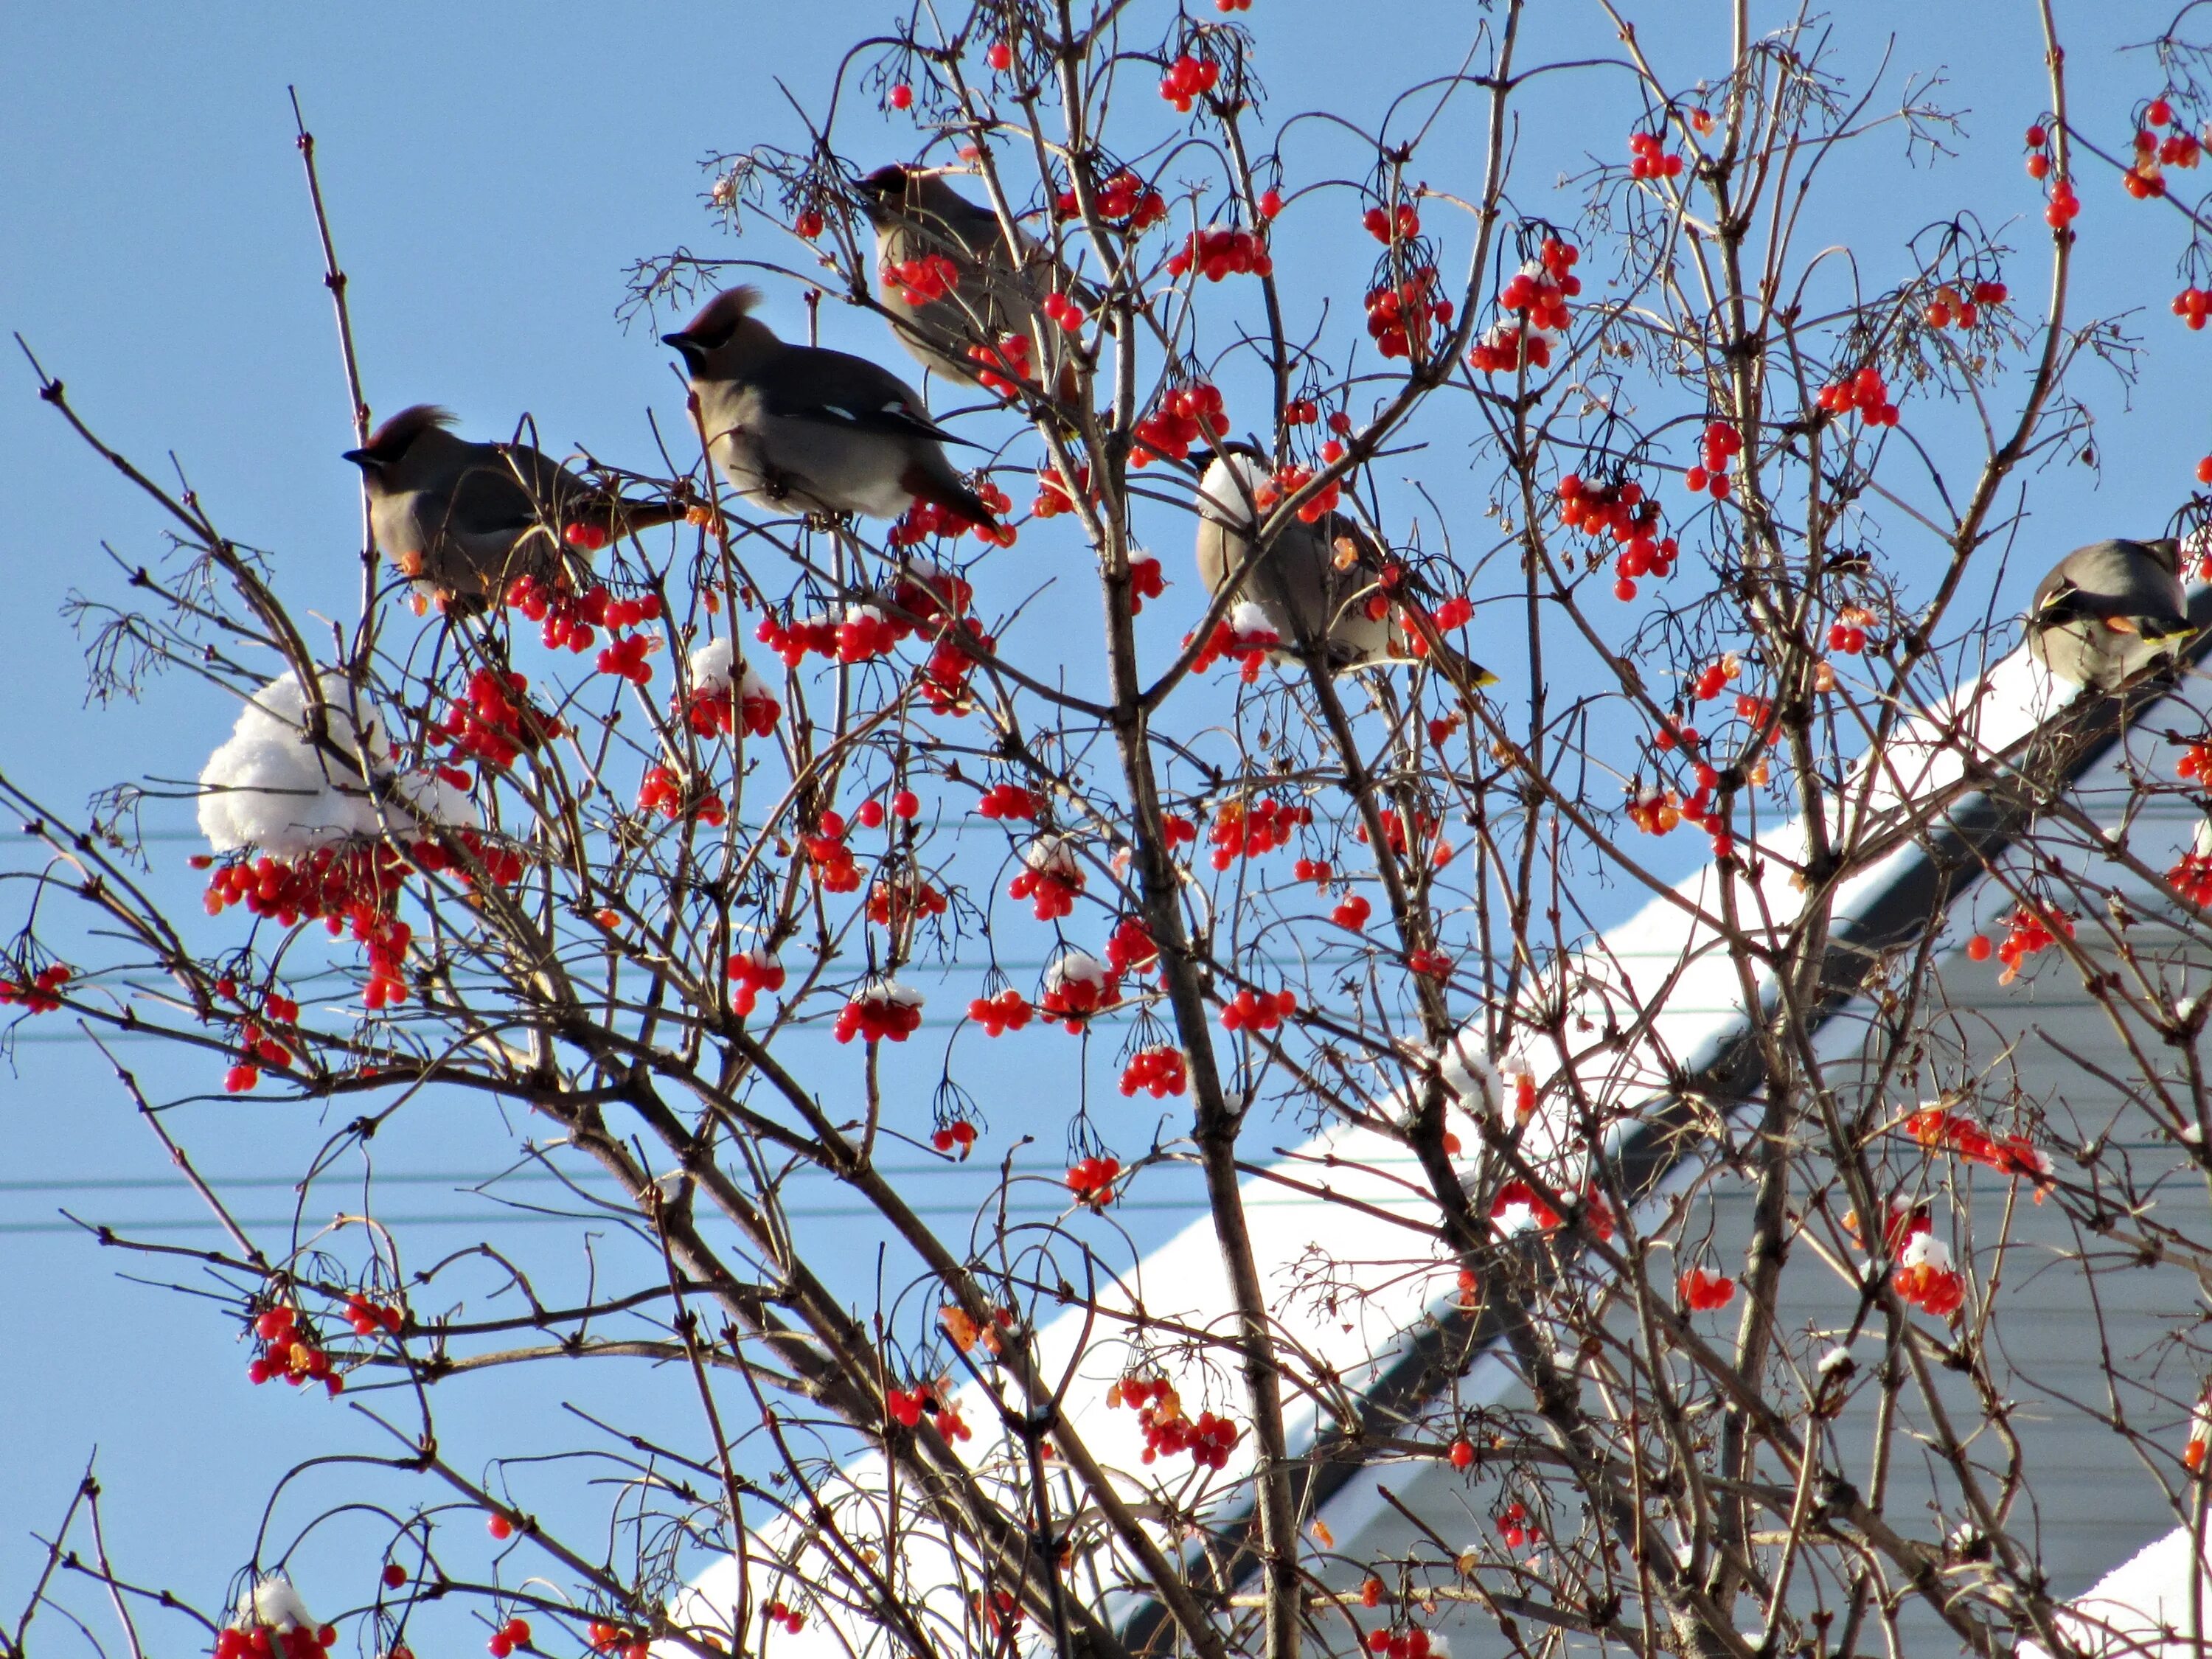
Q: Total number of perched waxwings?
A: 5